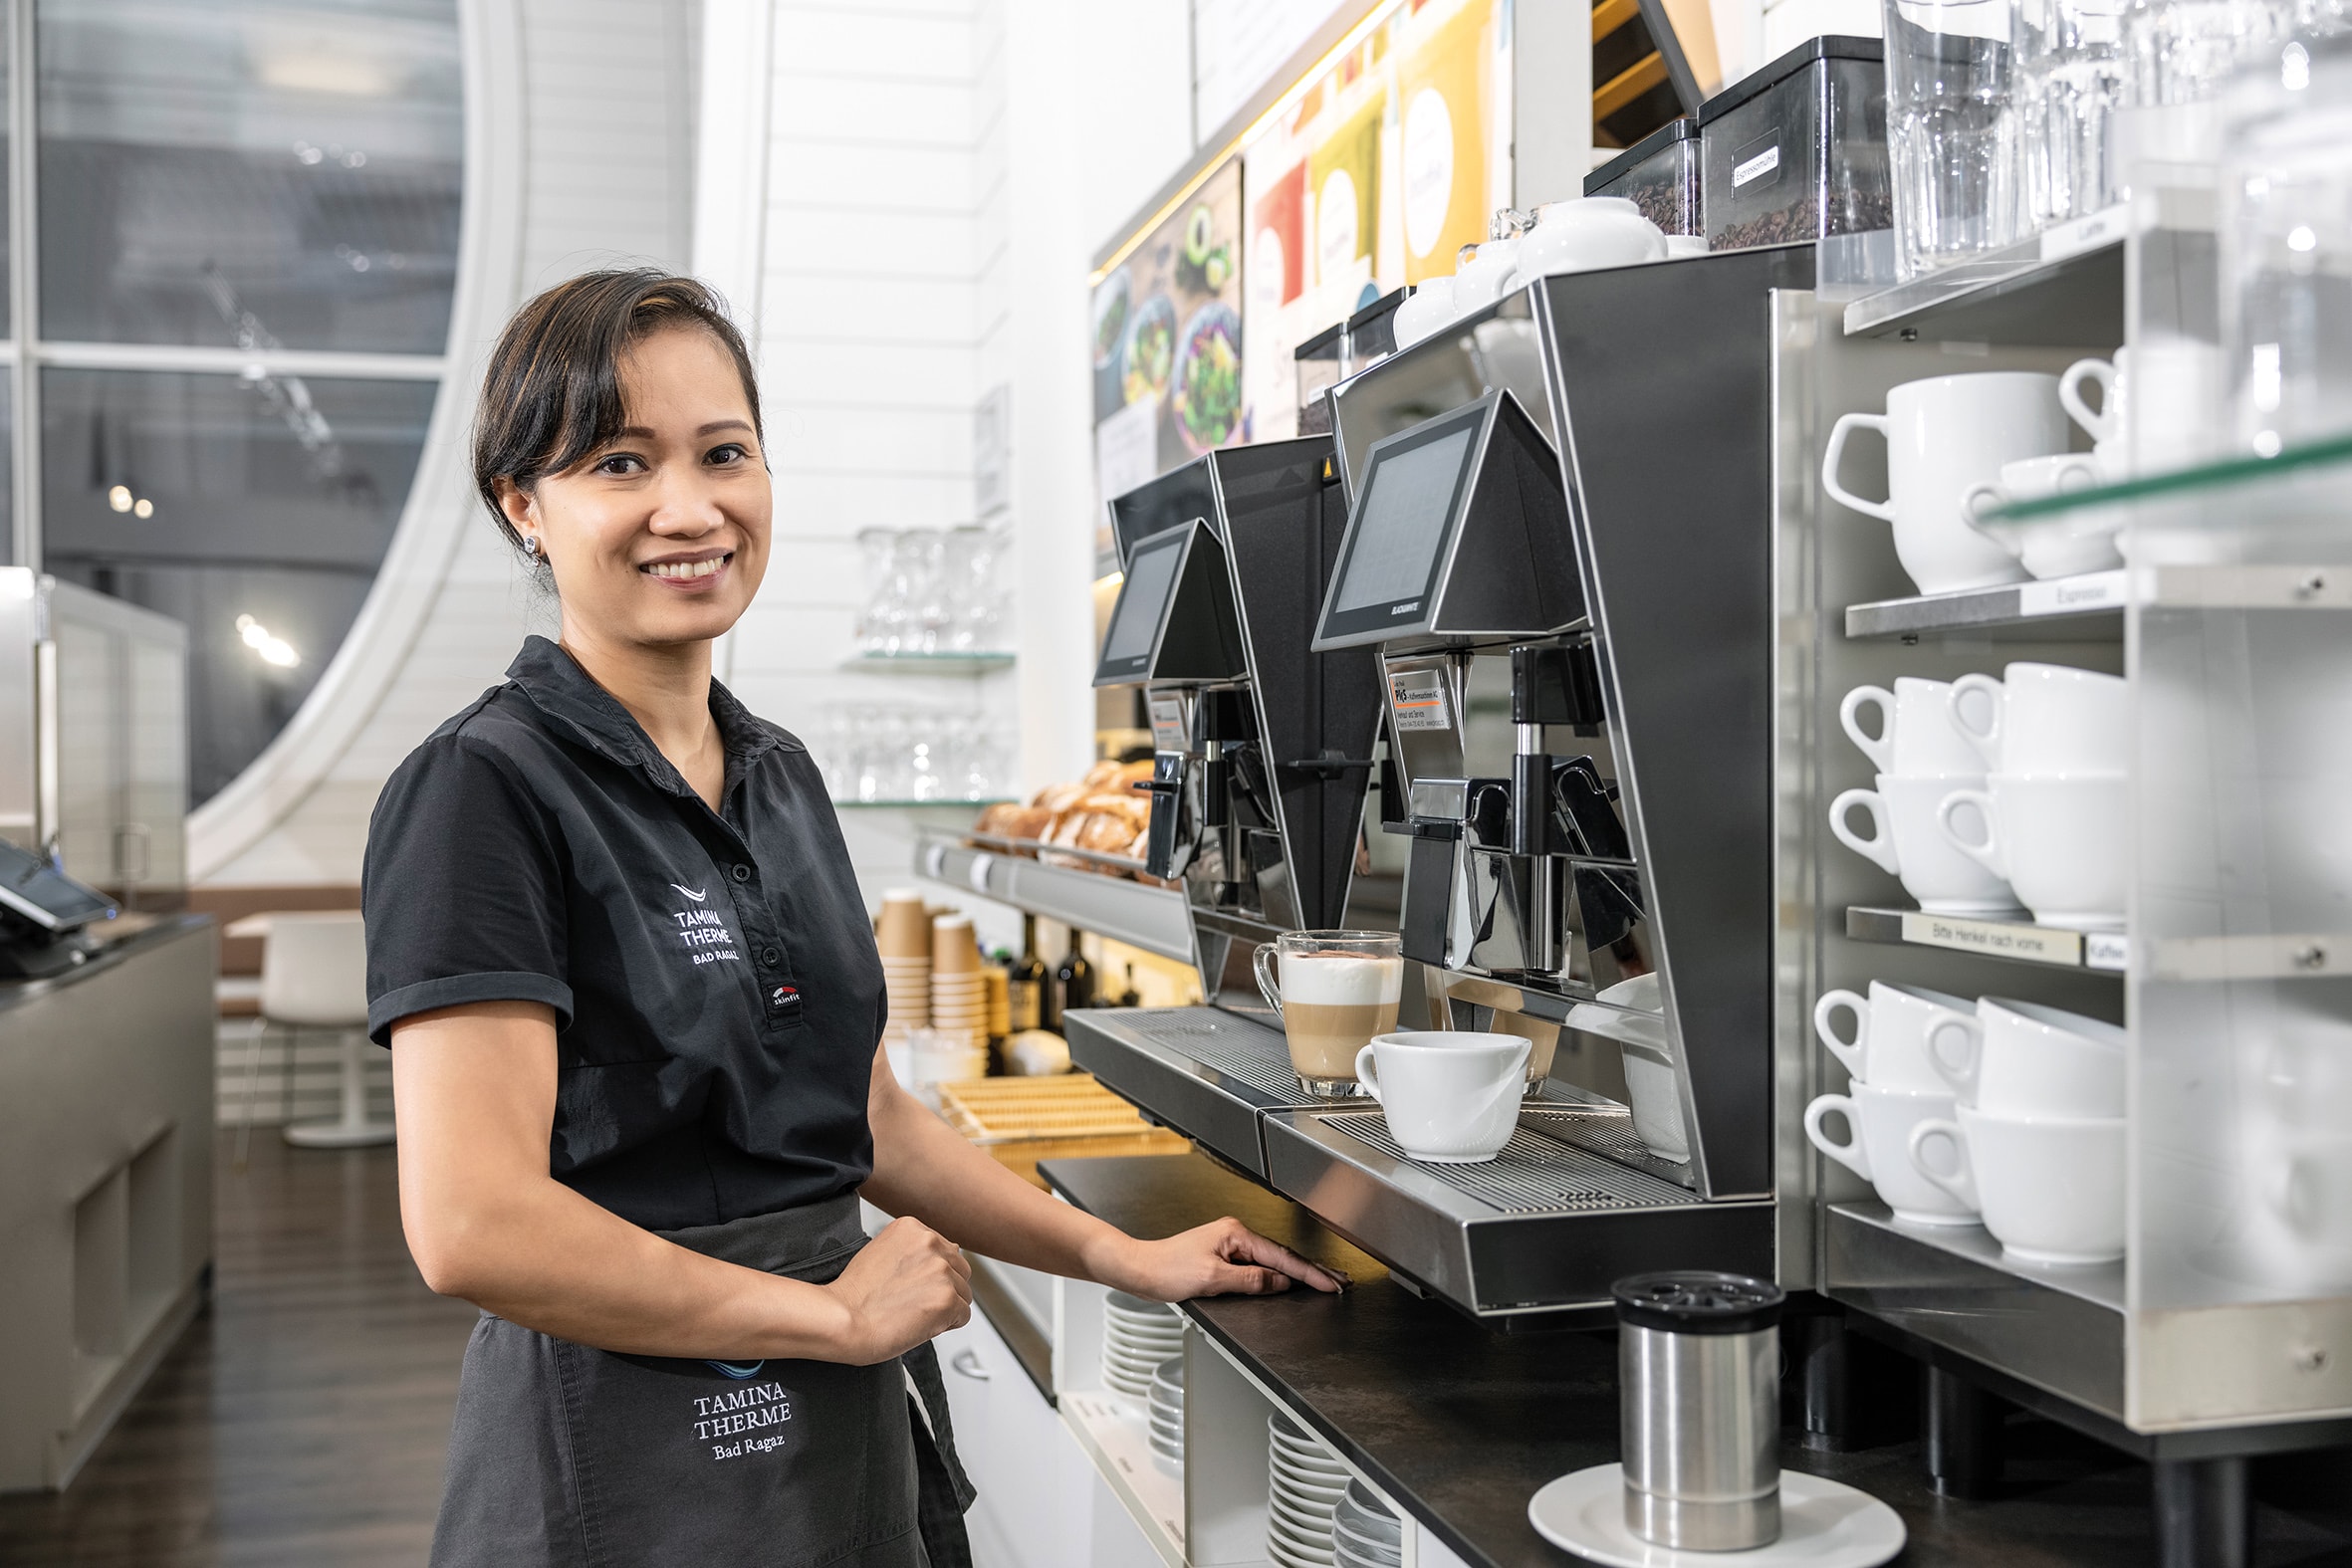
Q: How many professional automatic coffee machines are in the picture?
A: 2